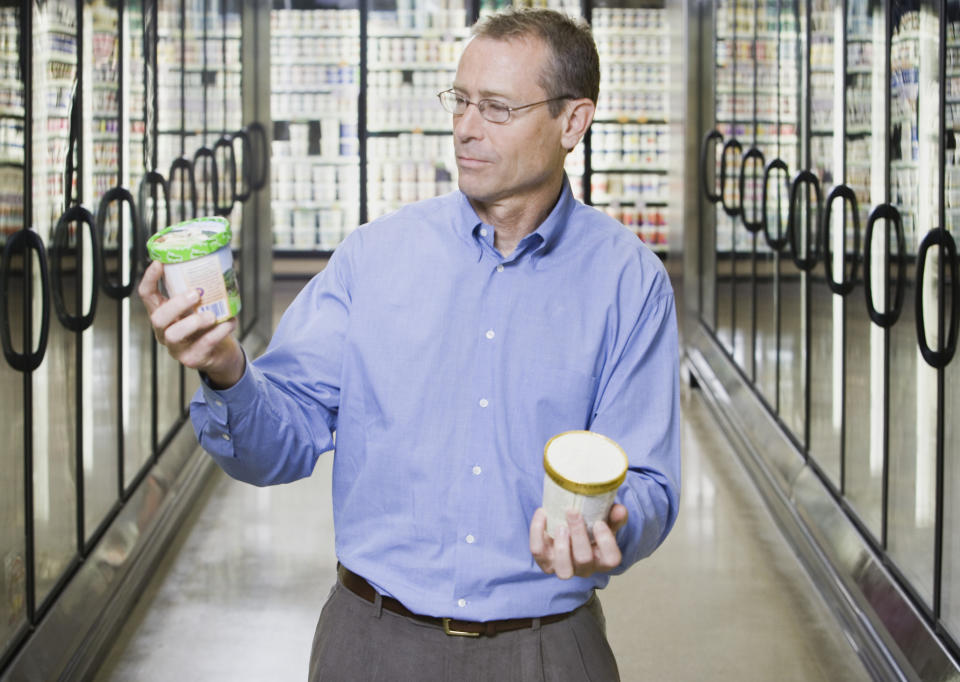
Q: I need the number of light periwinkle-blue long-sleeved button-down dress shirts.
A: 1